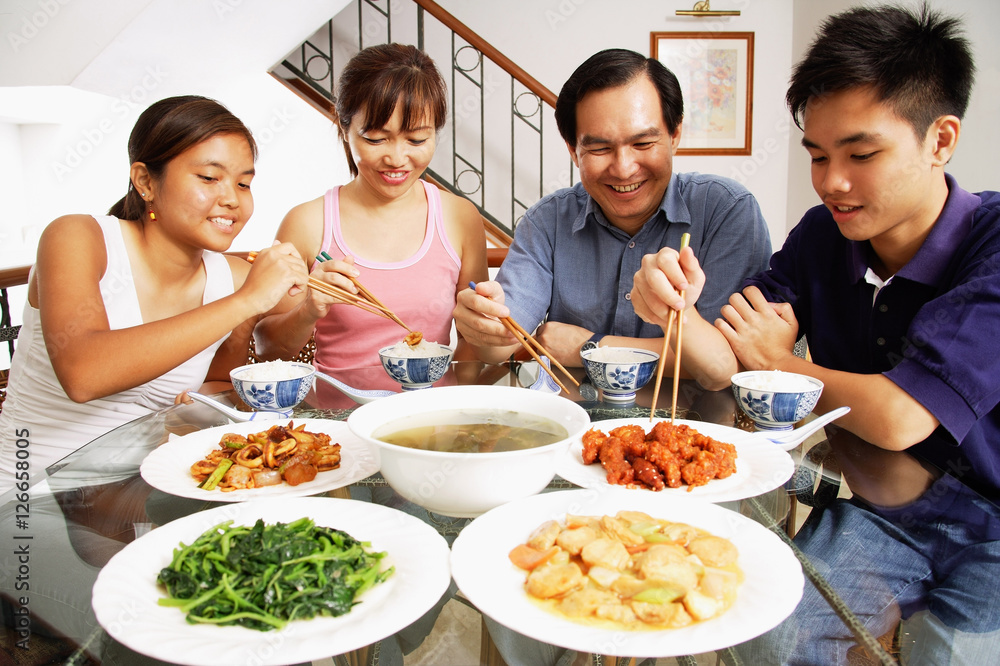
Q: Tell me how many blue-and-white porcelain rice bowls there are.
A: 4